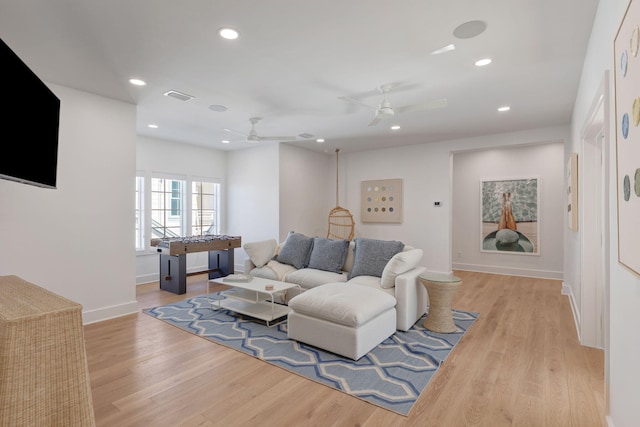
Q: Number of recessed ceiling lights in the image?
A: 8